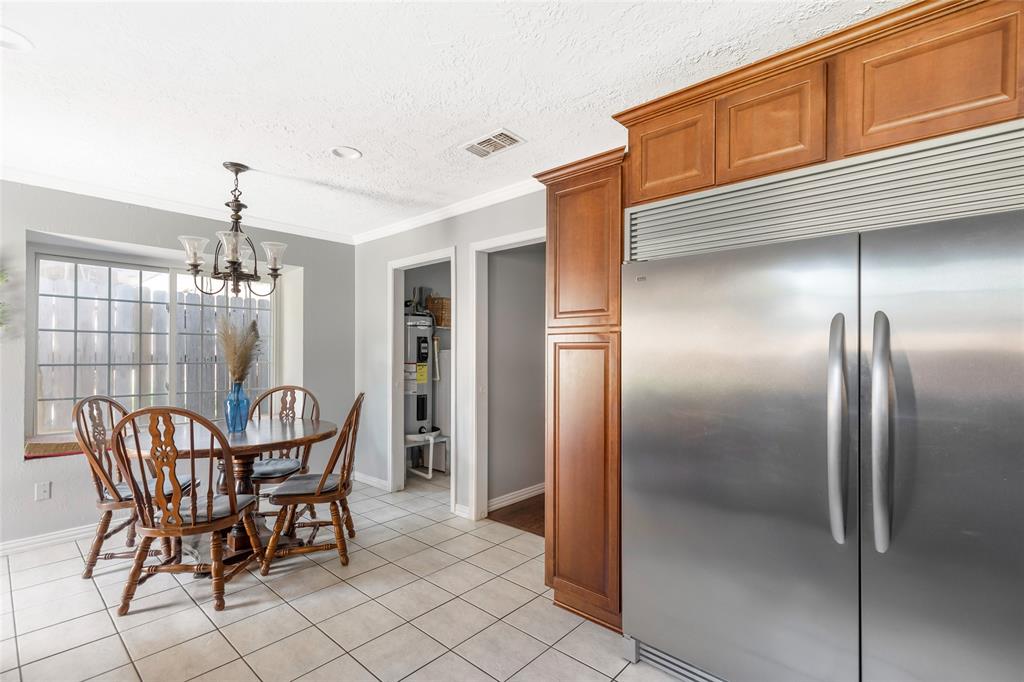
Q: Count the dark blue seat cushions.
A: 4